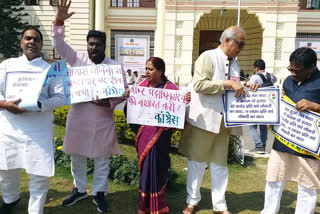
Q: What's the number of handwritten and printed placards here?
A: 5